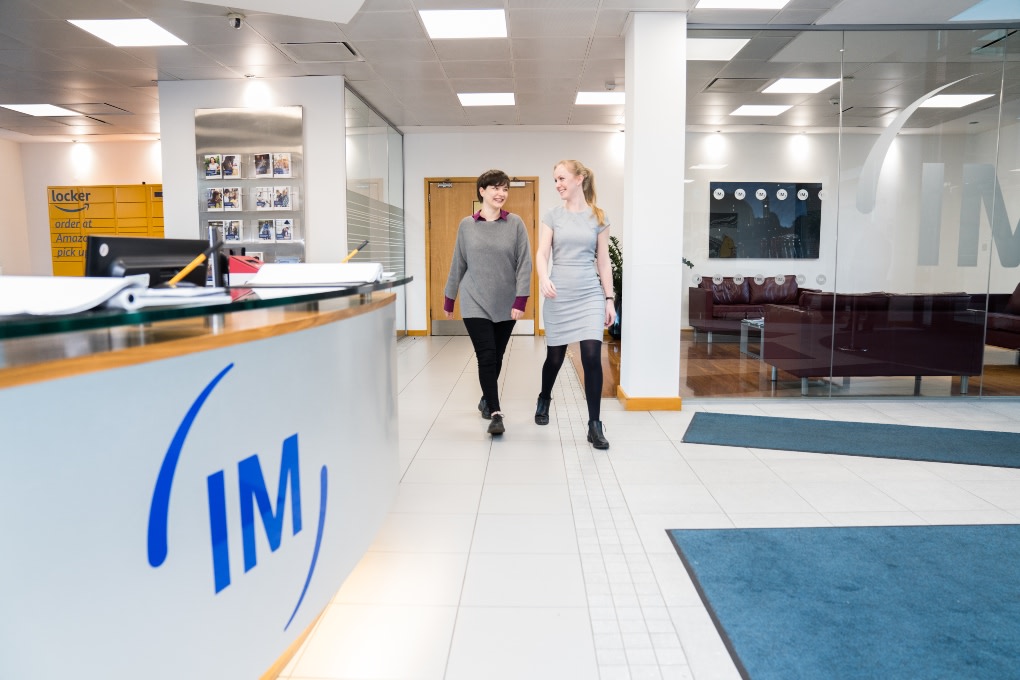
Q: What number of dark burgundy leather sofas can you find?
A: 3